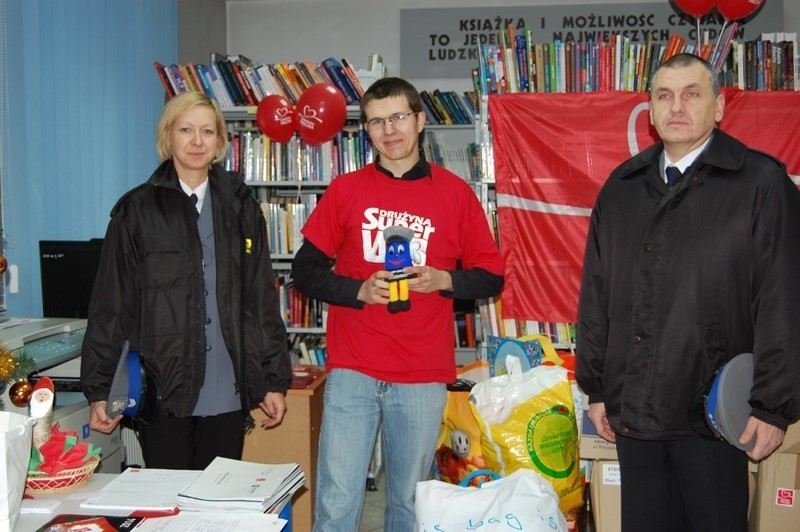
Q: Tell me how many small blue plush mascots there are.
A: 1